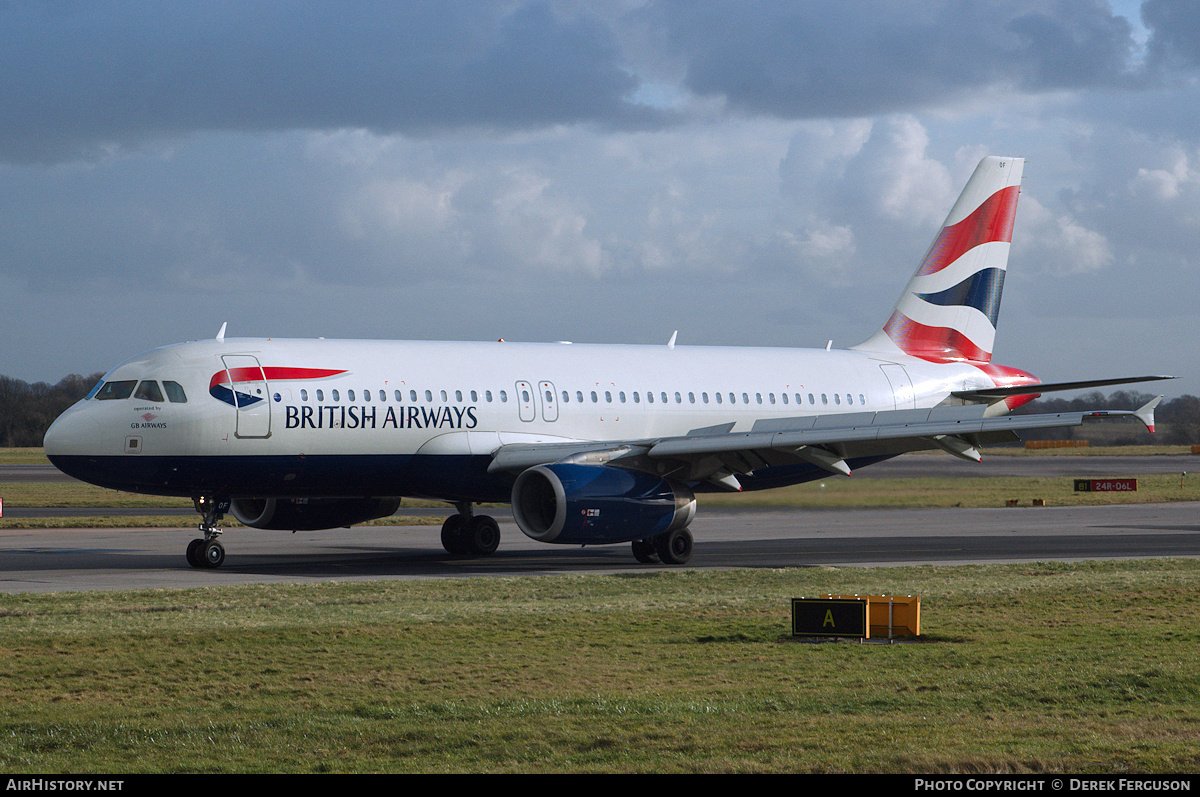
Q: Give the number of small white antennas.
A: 3